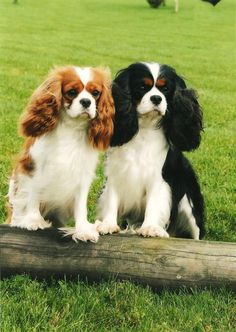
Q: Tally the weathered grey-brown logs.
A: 1